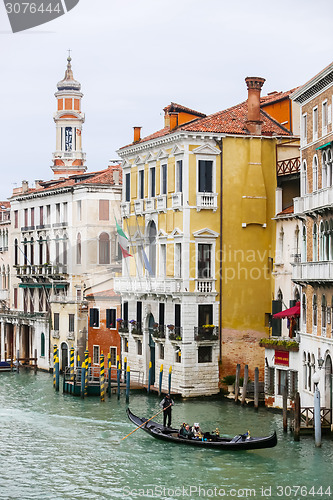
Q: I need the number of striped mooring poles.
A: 4